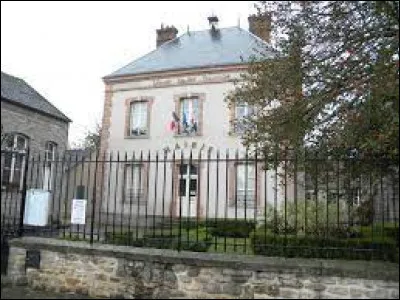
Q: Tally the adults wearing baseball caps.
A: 0